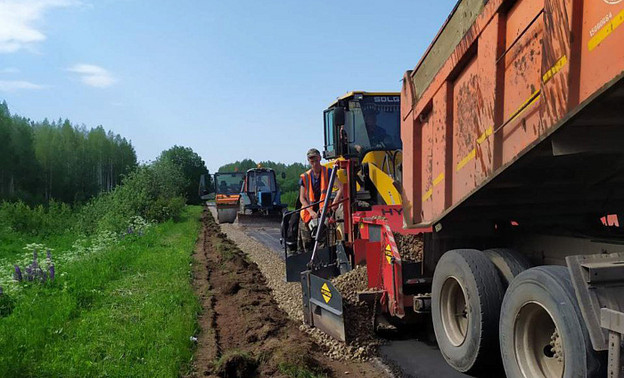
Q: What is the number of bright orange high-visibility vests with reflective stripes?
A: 1